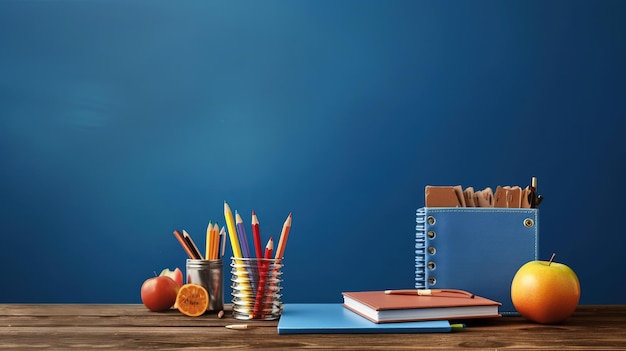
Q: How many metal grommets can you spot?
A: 6